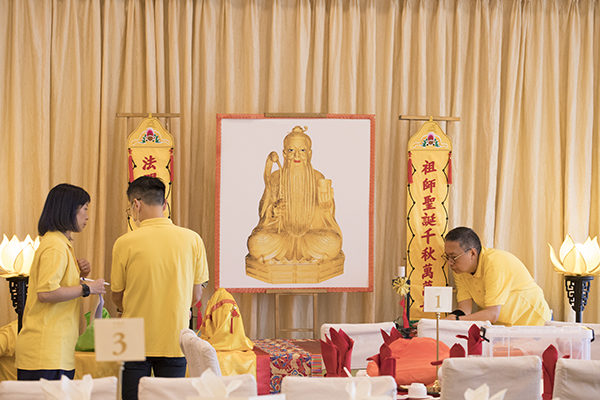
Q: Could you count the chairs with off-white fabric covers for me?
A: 9